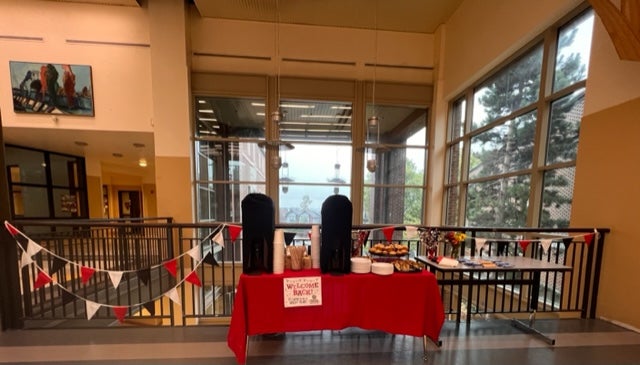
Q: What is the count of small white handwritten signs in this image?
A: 1